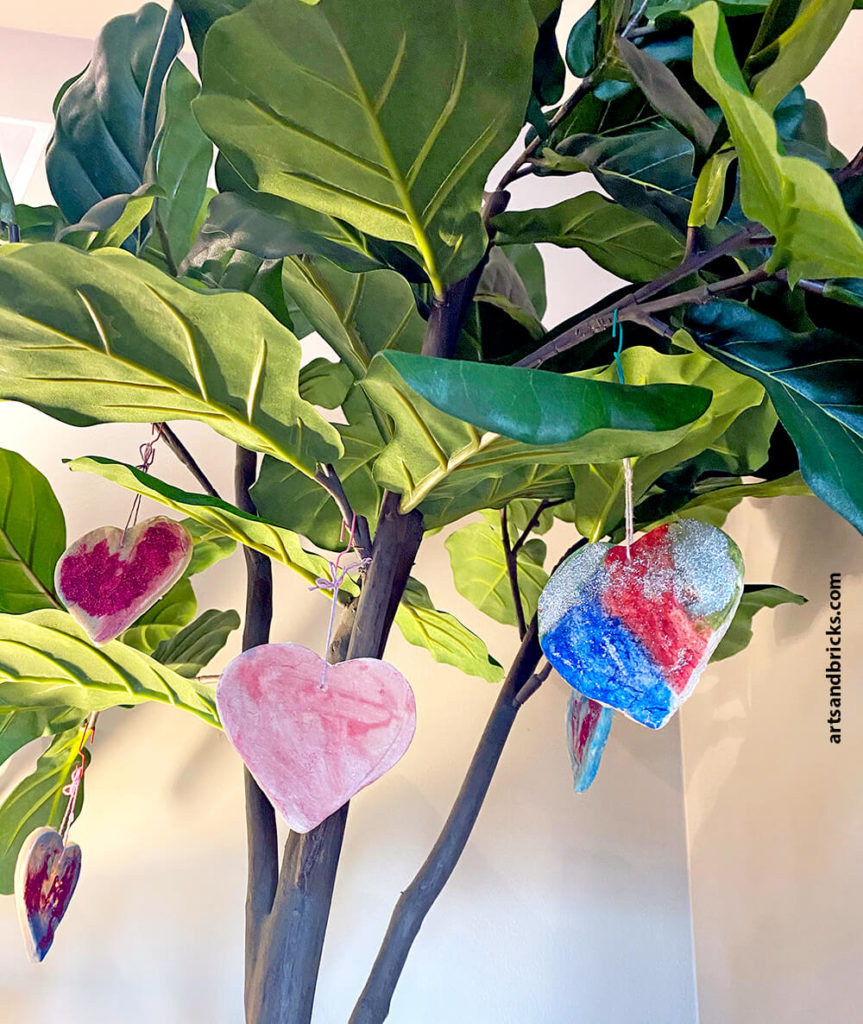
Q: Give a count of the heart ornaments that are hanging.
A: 5